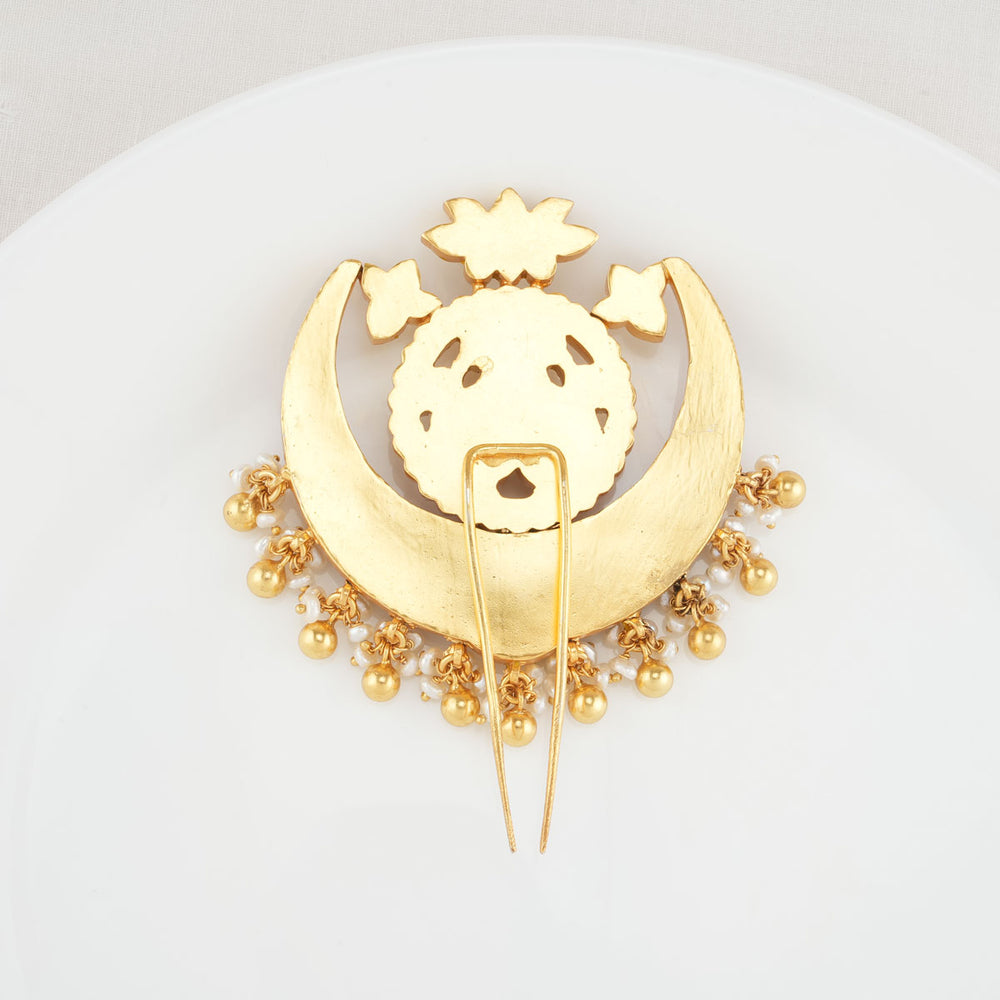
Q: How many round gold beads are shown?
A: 11